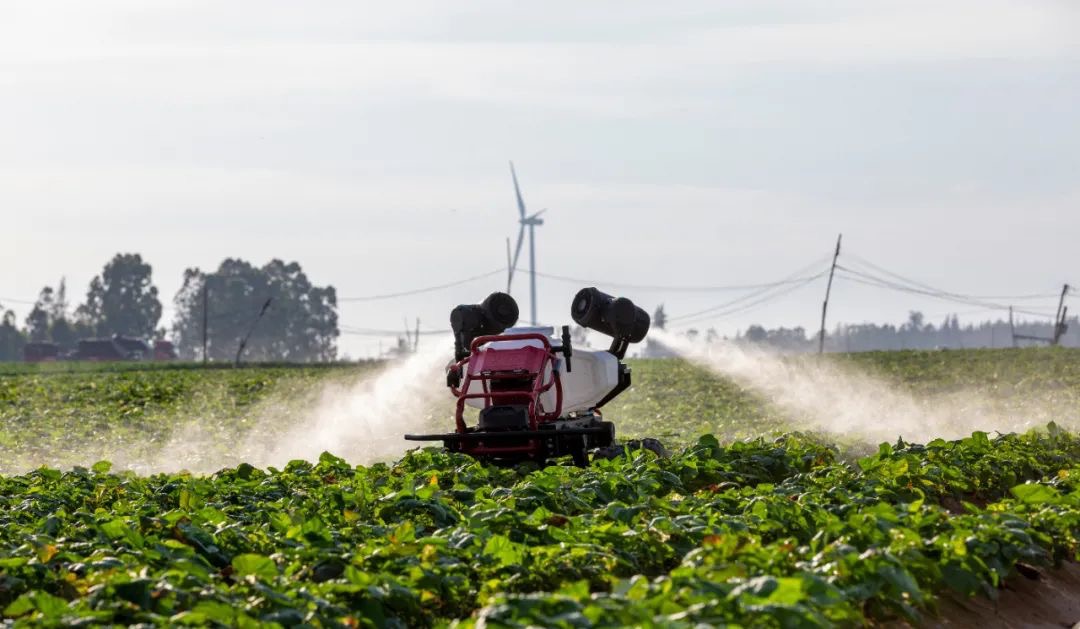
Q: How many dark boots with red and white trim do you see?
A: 0